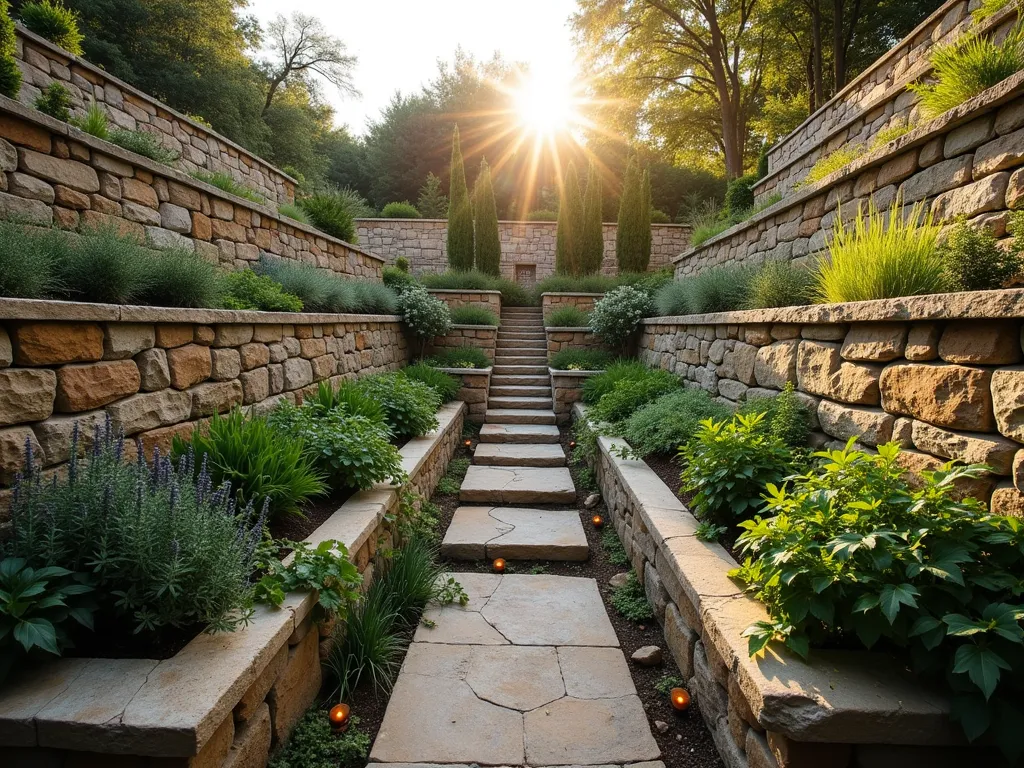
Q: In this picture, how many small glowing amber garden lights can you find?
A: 6